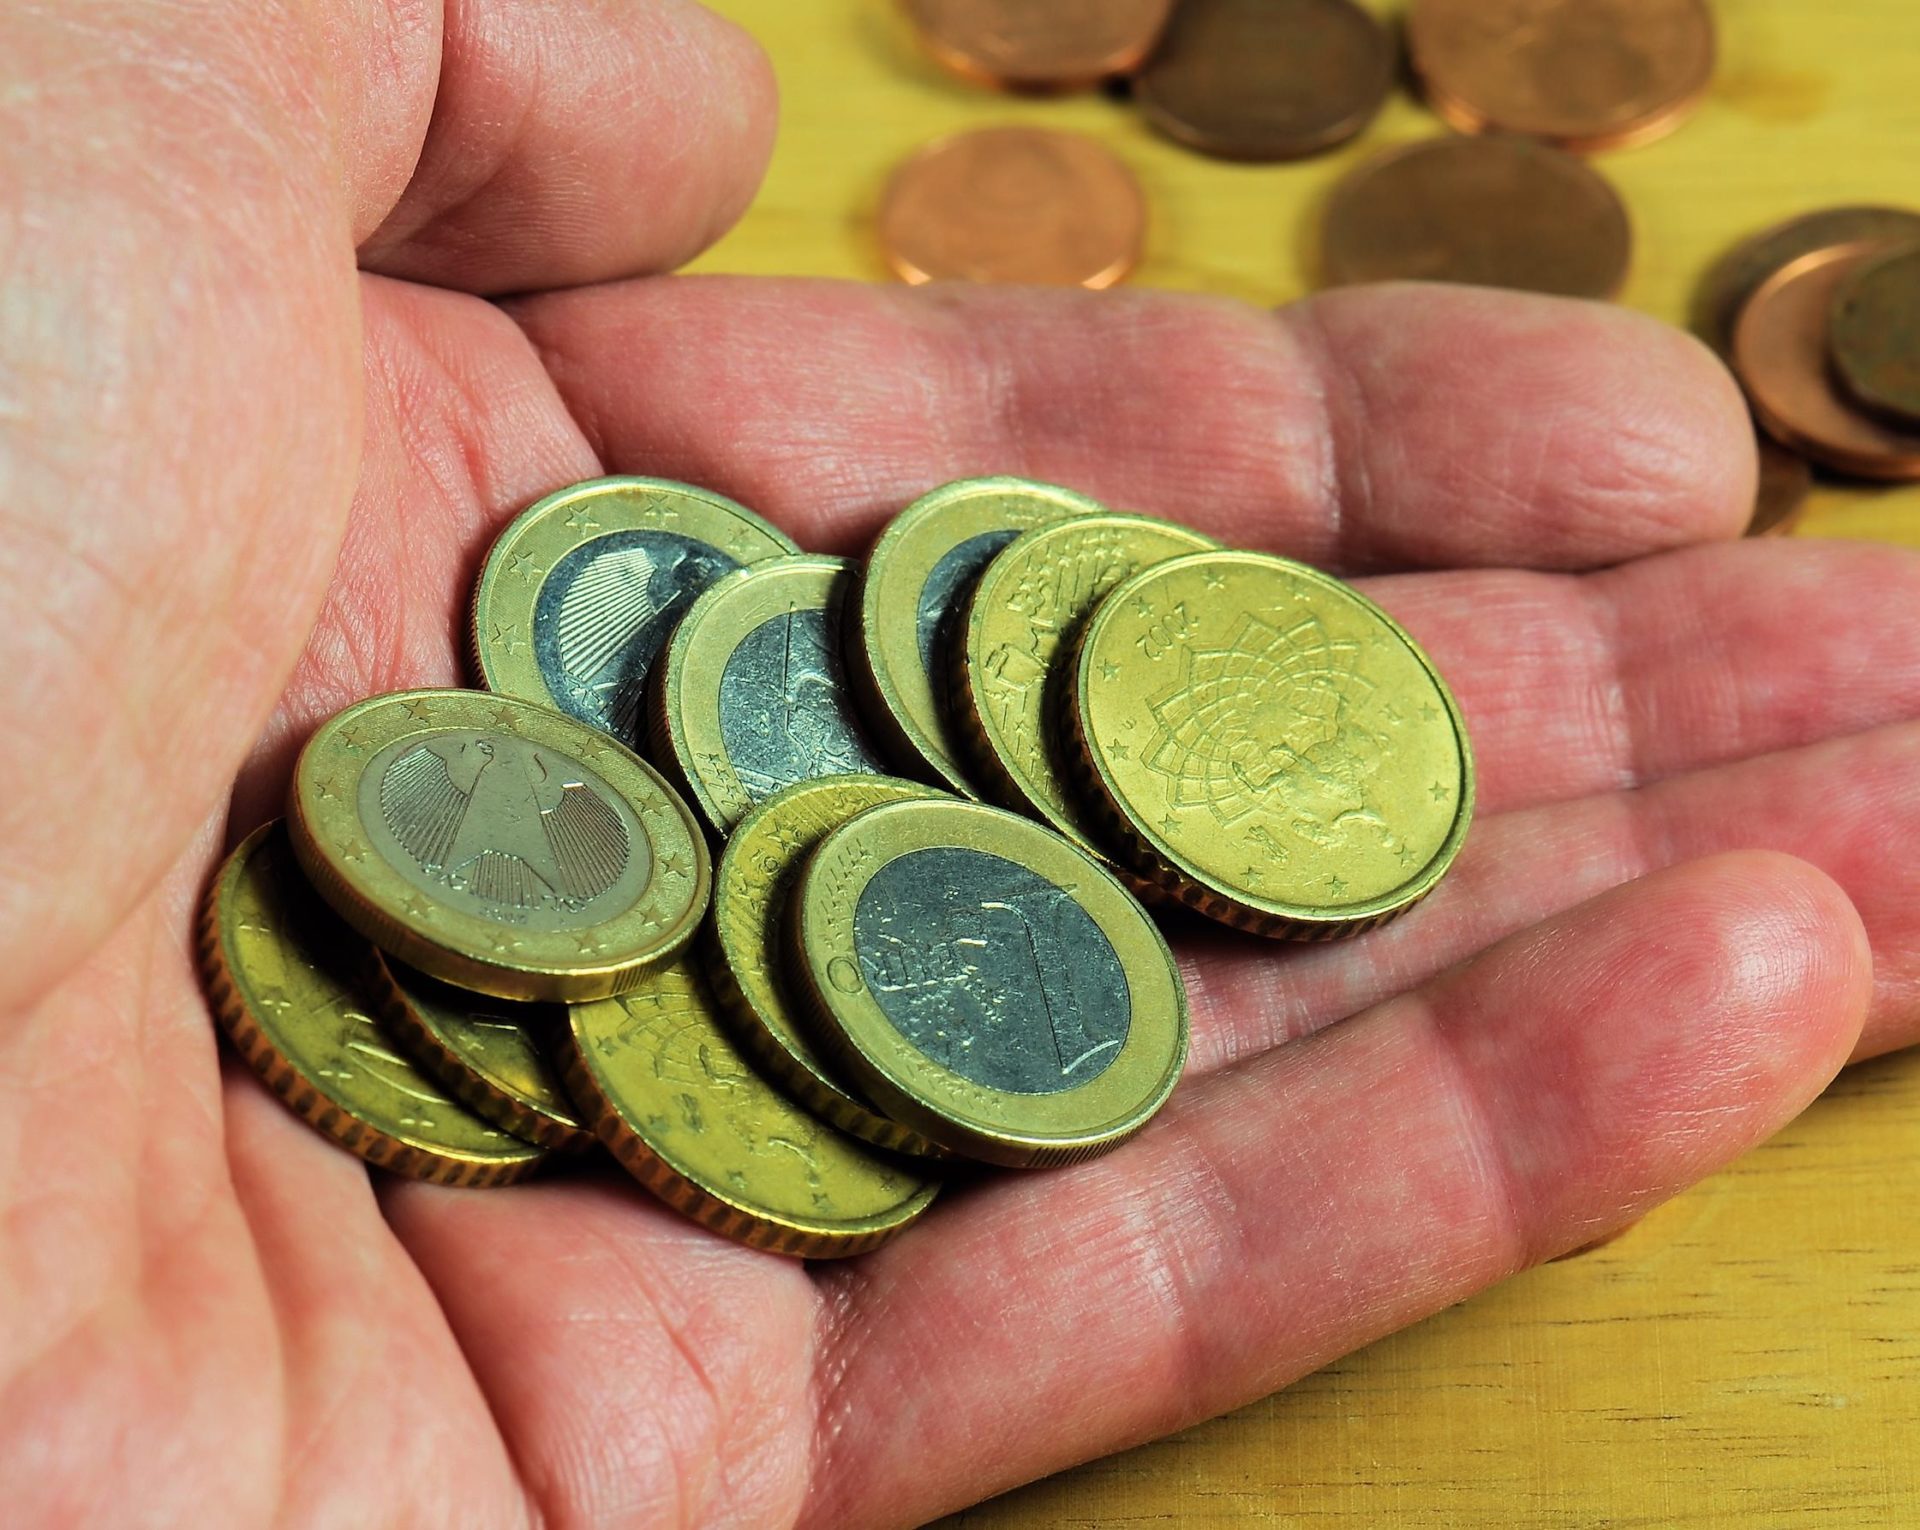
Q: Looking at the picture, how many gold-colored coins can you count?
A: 6